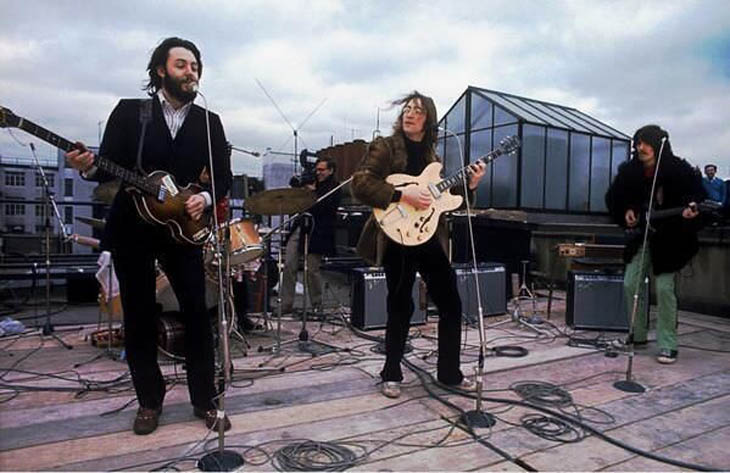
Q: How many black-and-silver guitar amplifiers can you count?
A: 3